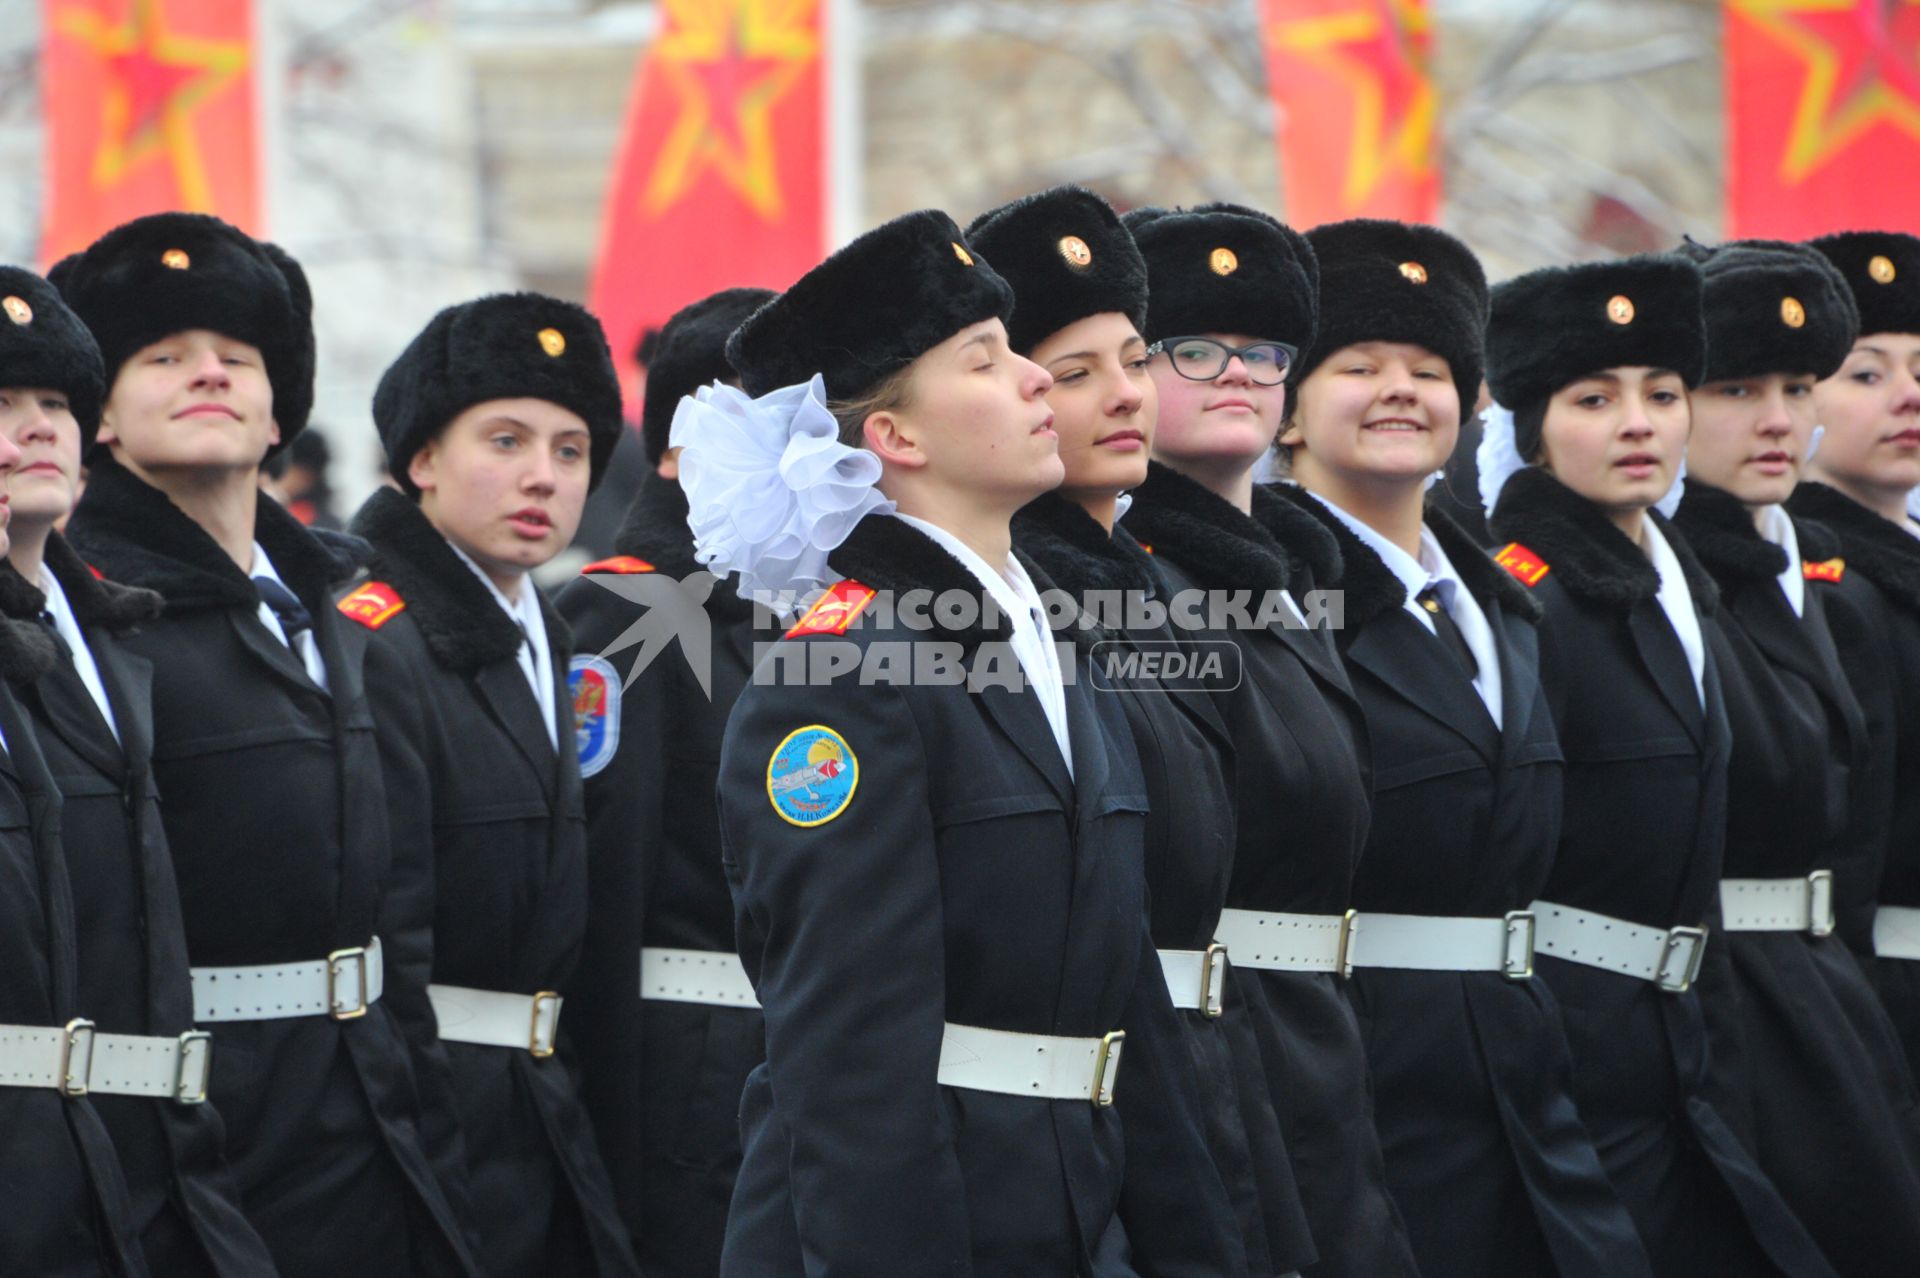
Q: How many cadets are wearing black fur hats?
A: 11